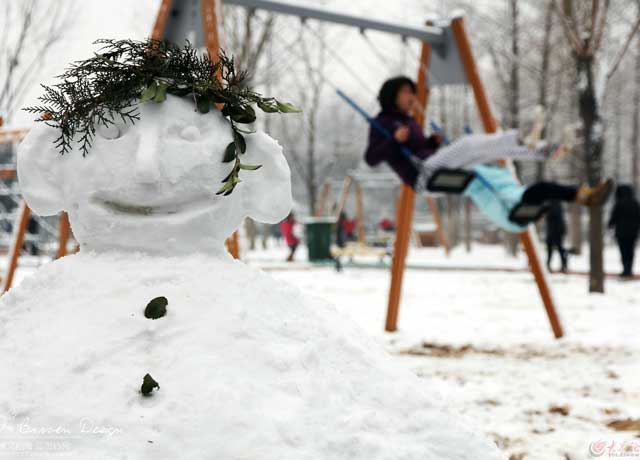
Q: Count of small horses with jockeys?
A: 0